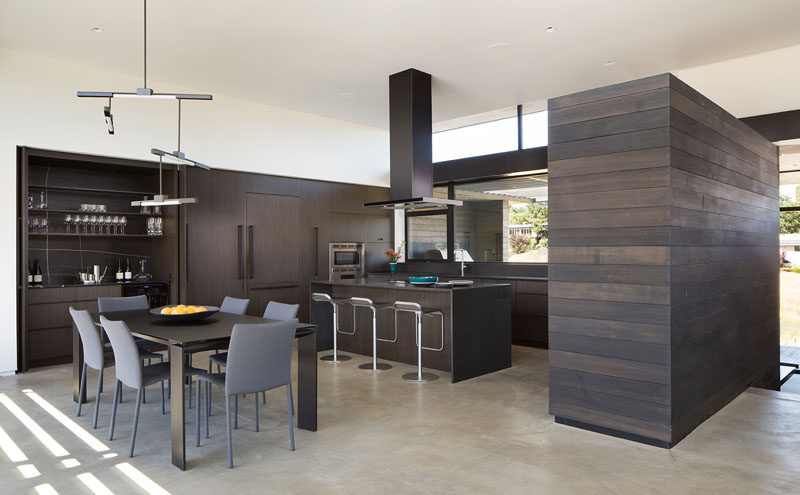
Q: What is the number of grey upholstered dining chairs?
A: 6